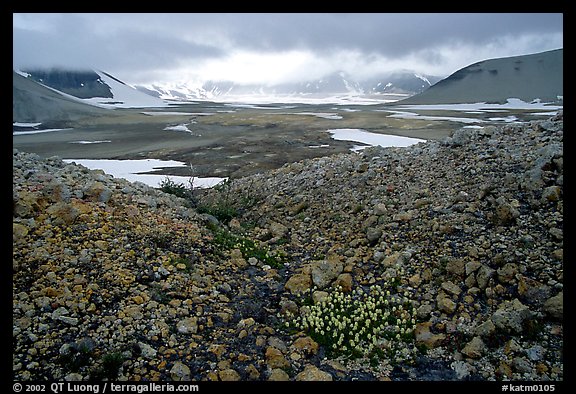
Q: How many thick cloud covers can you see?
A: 1